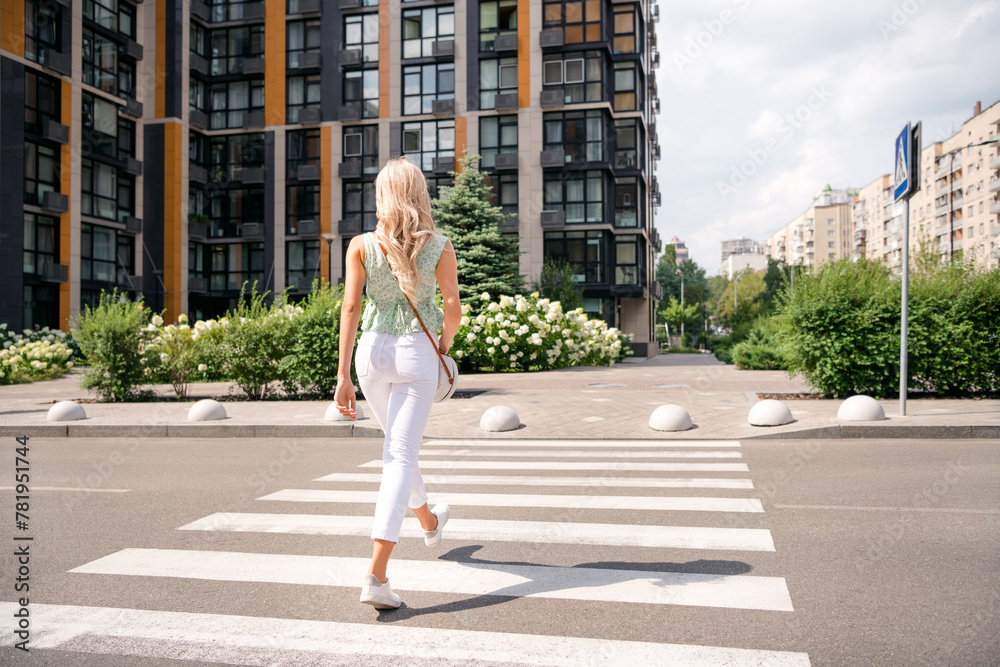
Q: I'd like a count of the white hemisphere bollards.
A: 7